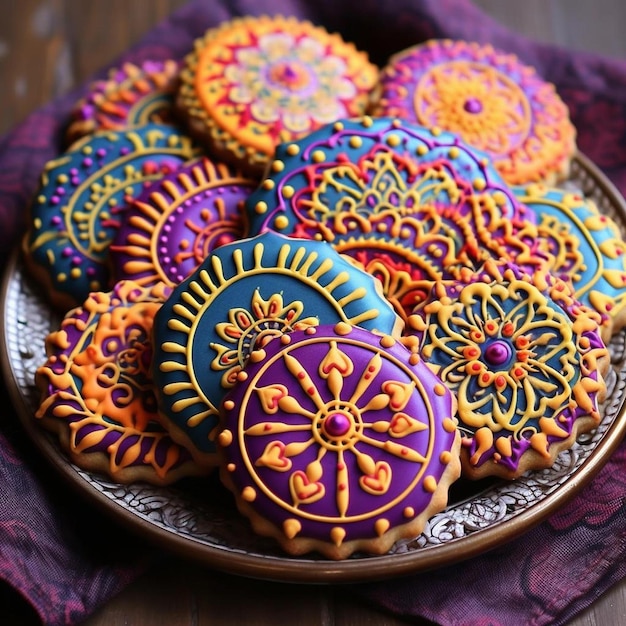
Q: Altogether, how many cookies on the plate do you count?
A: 11